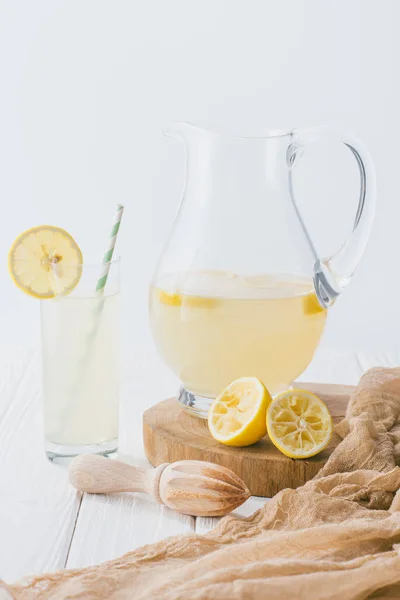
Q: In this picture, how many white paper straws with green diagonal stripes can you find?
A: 1